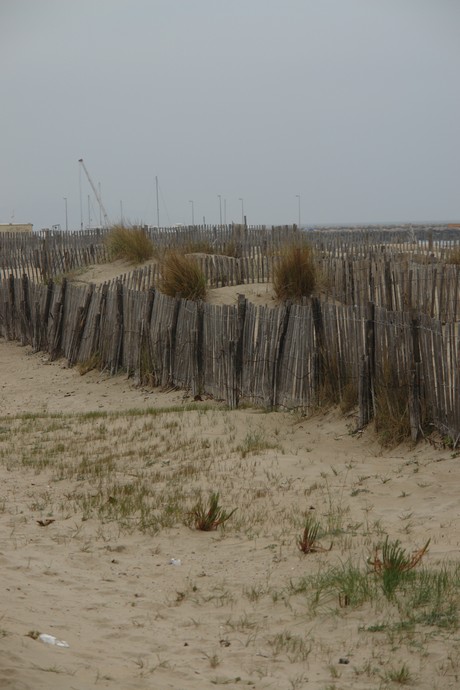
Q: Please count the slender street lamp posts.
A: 5